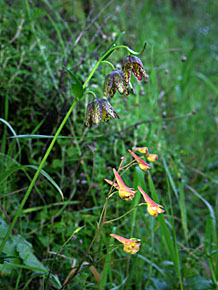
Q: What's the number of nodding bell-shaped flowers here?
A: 3